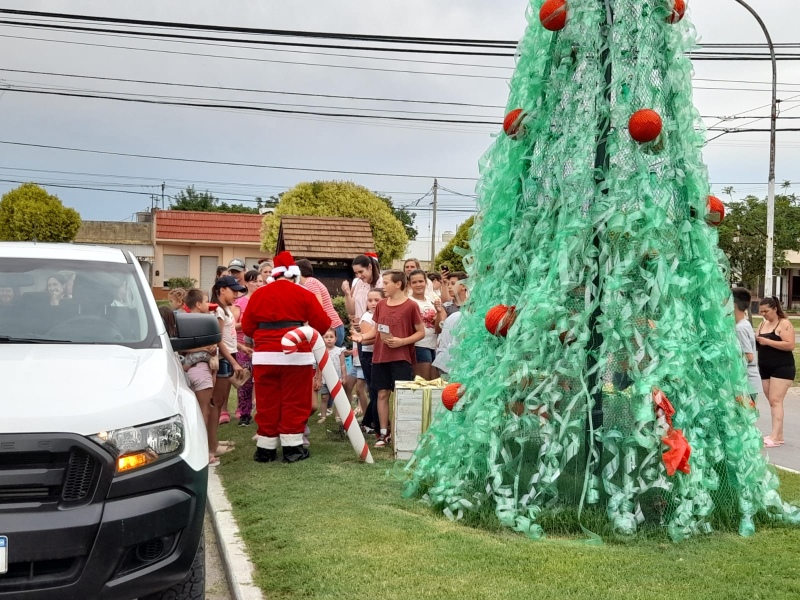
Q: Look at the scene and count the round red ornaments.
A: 7